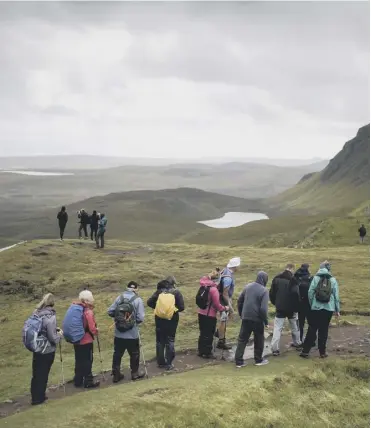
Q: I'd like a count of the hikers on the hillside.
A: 15